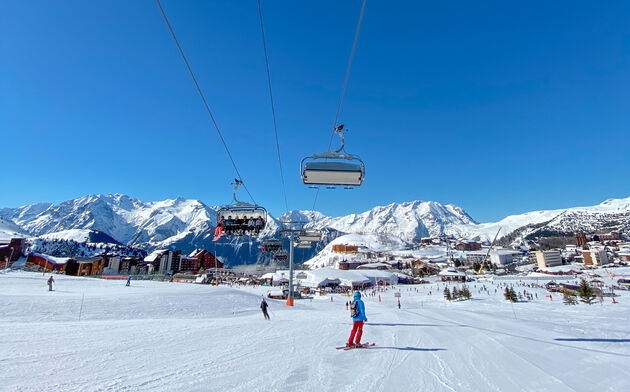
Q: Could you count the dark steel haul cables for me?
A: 3